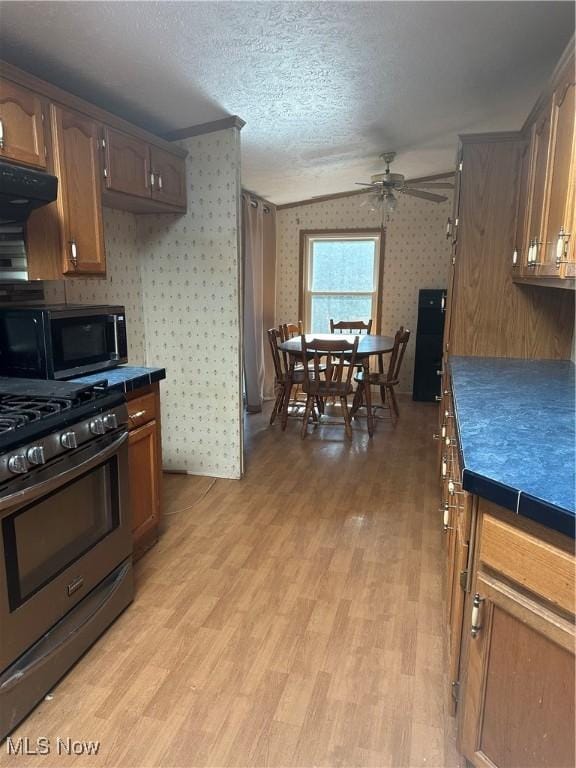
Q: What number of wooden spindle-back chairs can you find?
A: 5